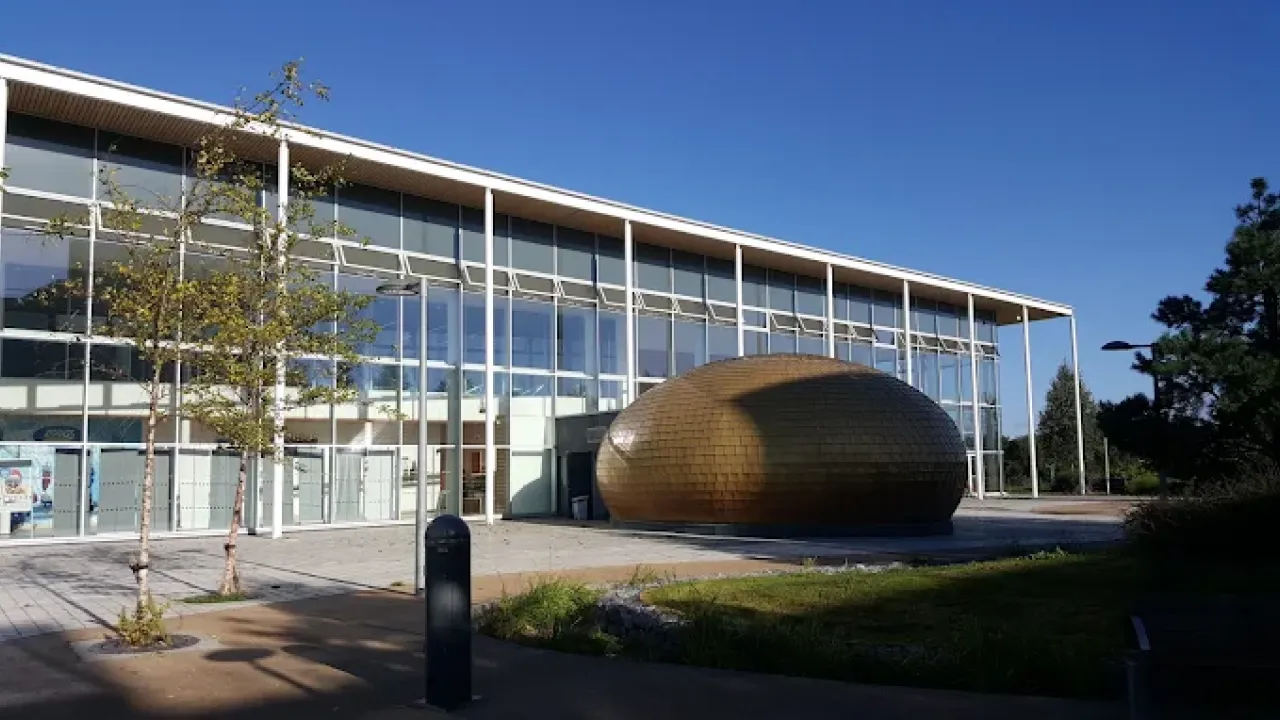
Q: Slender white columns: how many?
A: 10